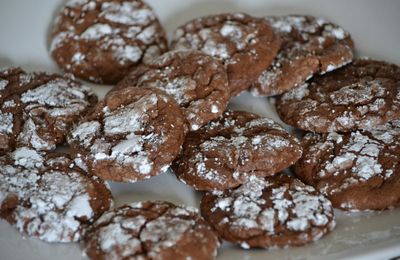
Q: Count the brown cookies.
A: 12